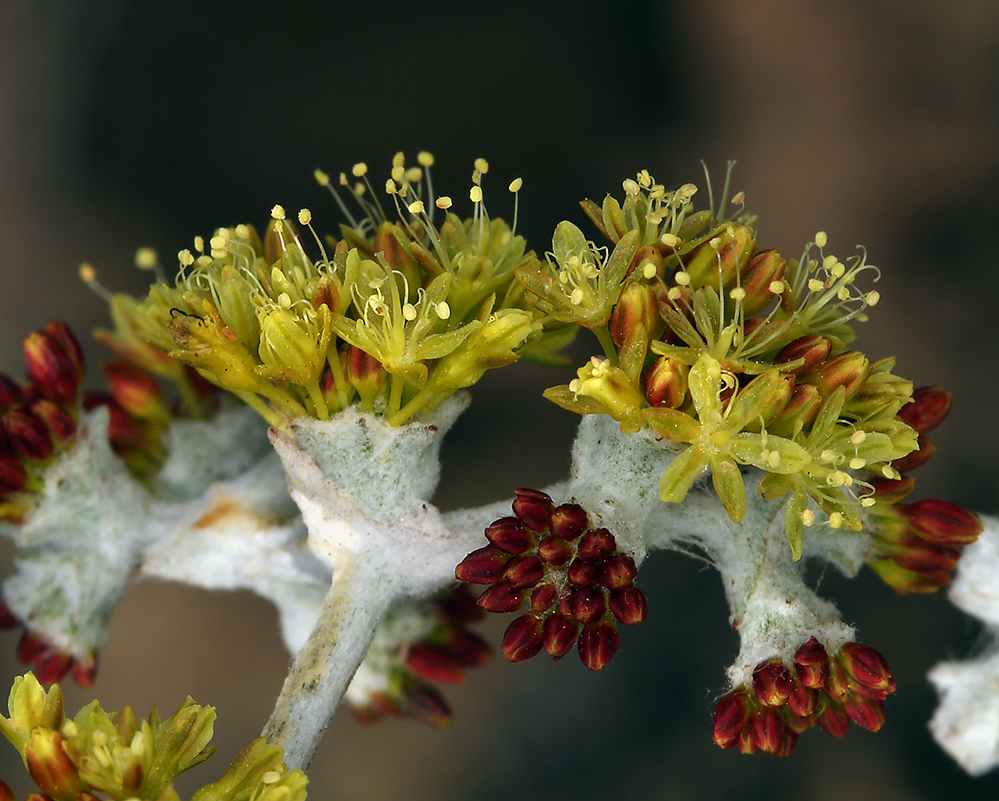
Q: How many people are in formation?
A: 0